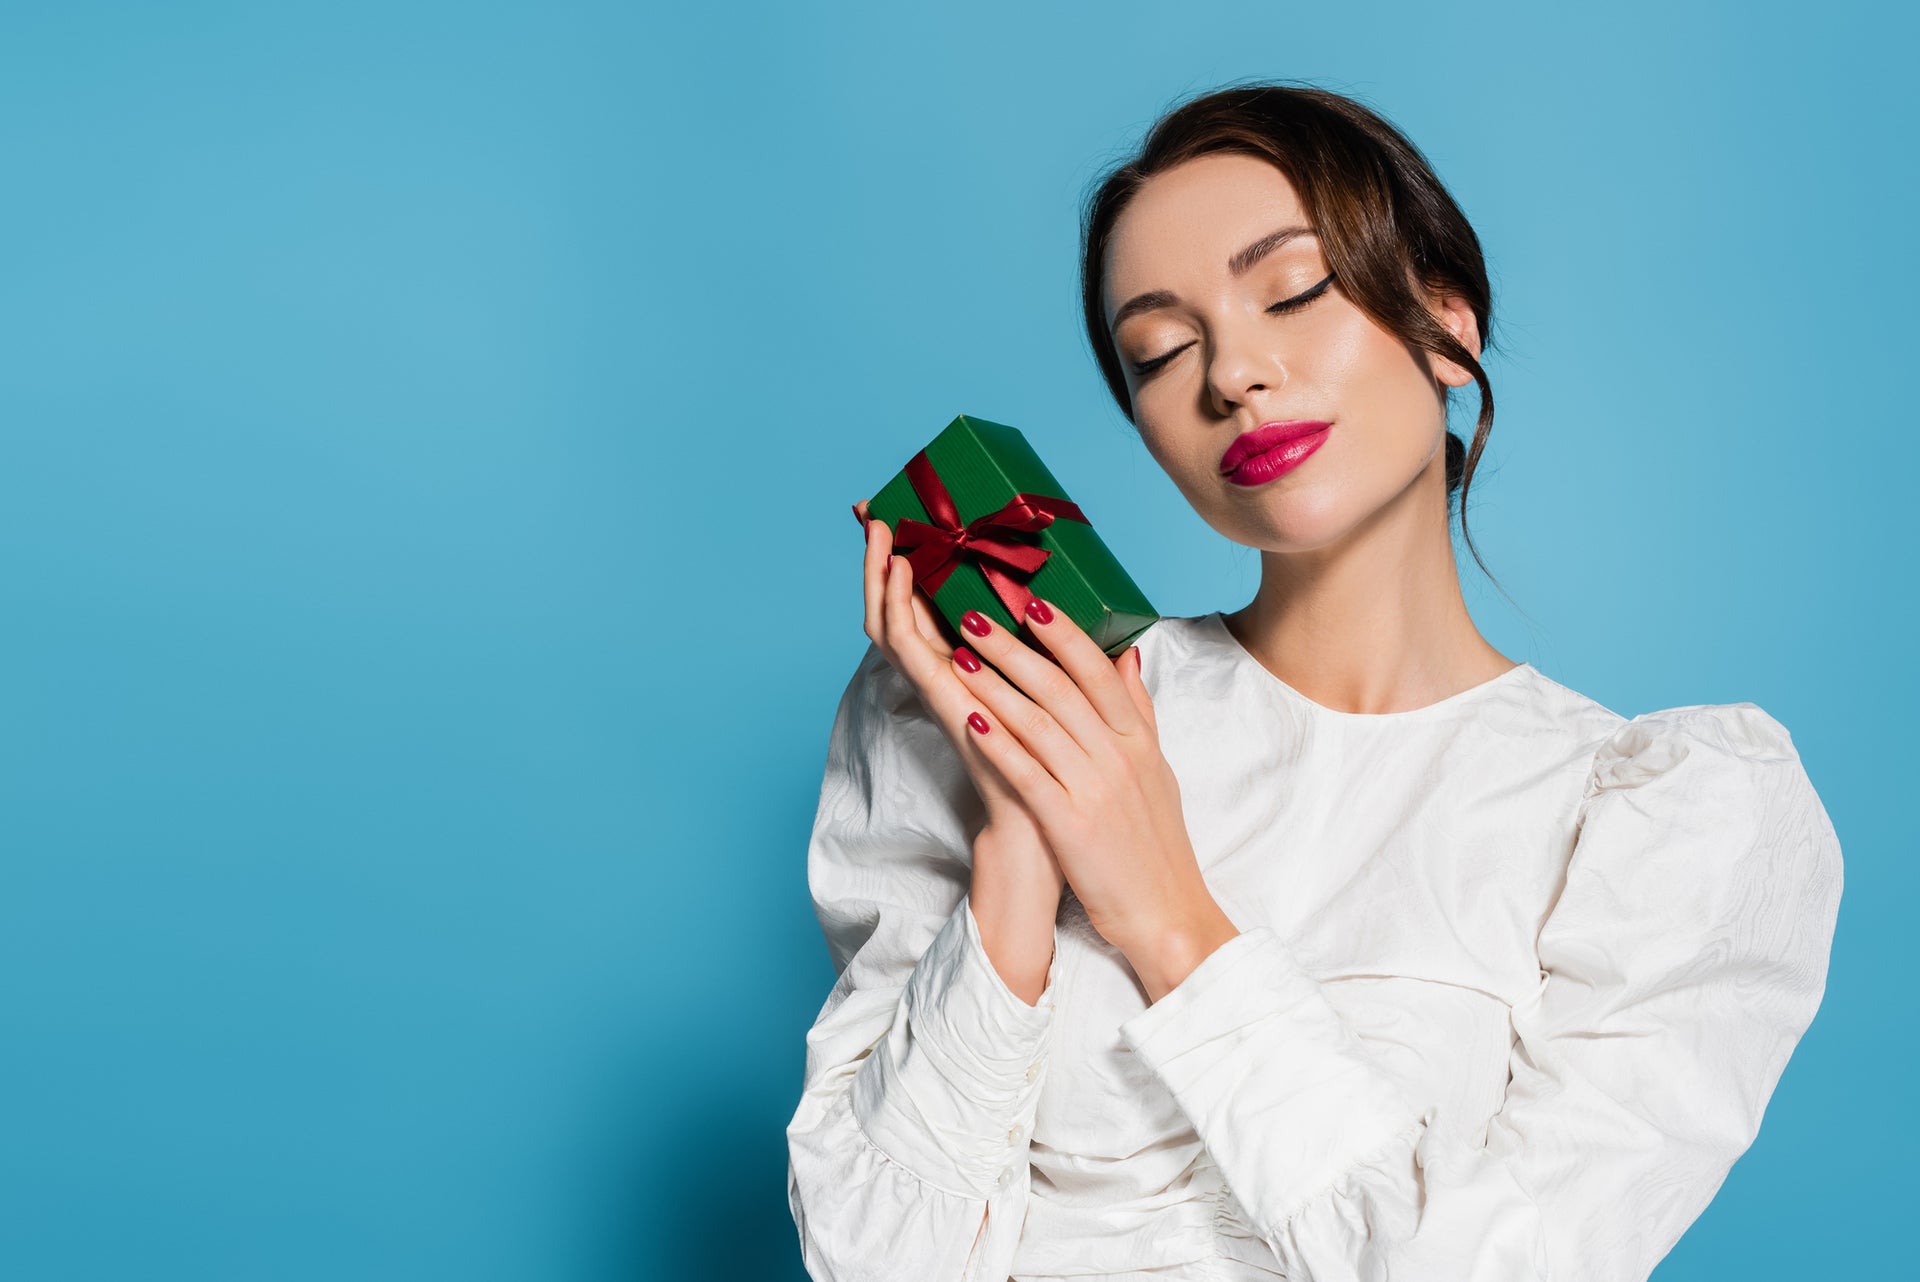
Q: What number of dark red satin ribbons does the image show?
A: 1